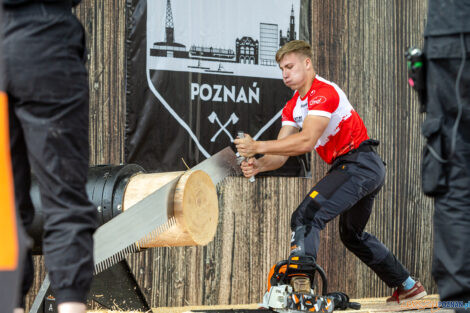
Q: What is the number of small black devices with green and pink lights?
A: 1